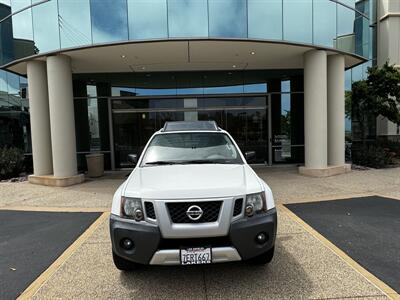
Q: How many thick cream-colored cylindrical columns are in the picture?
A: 4